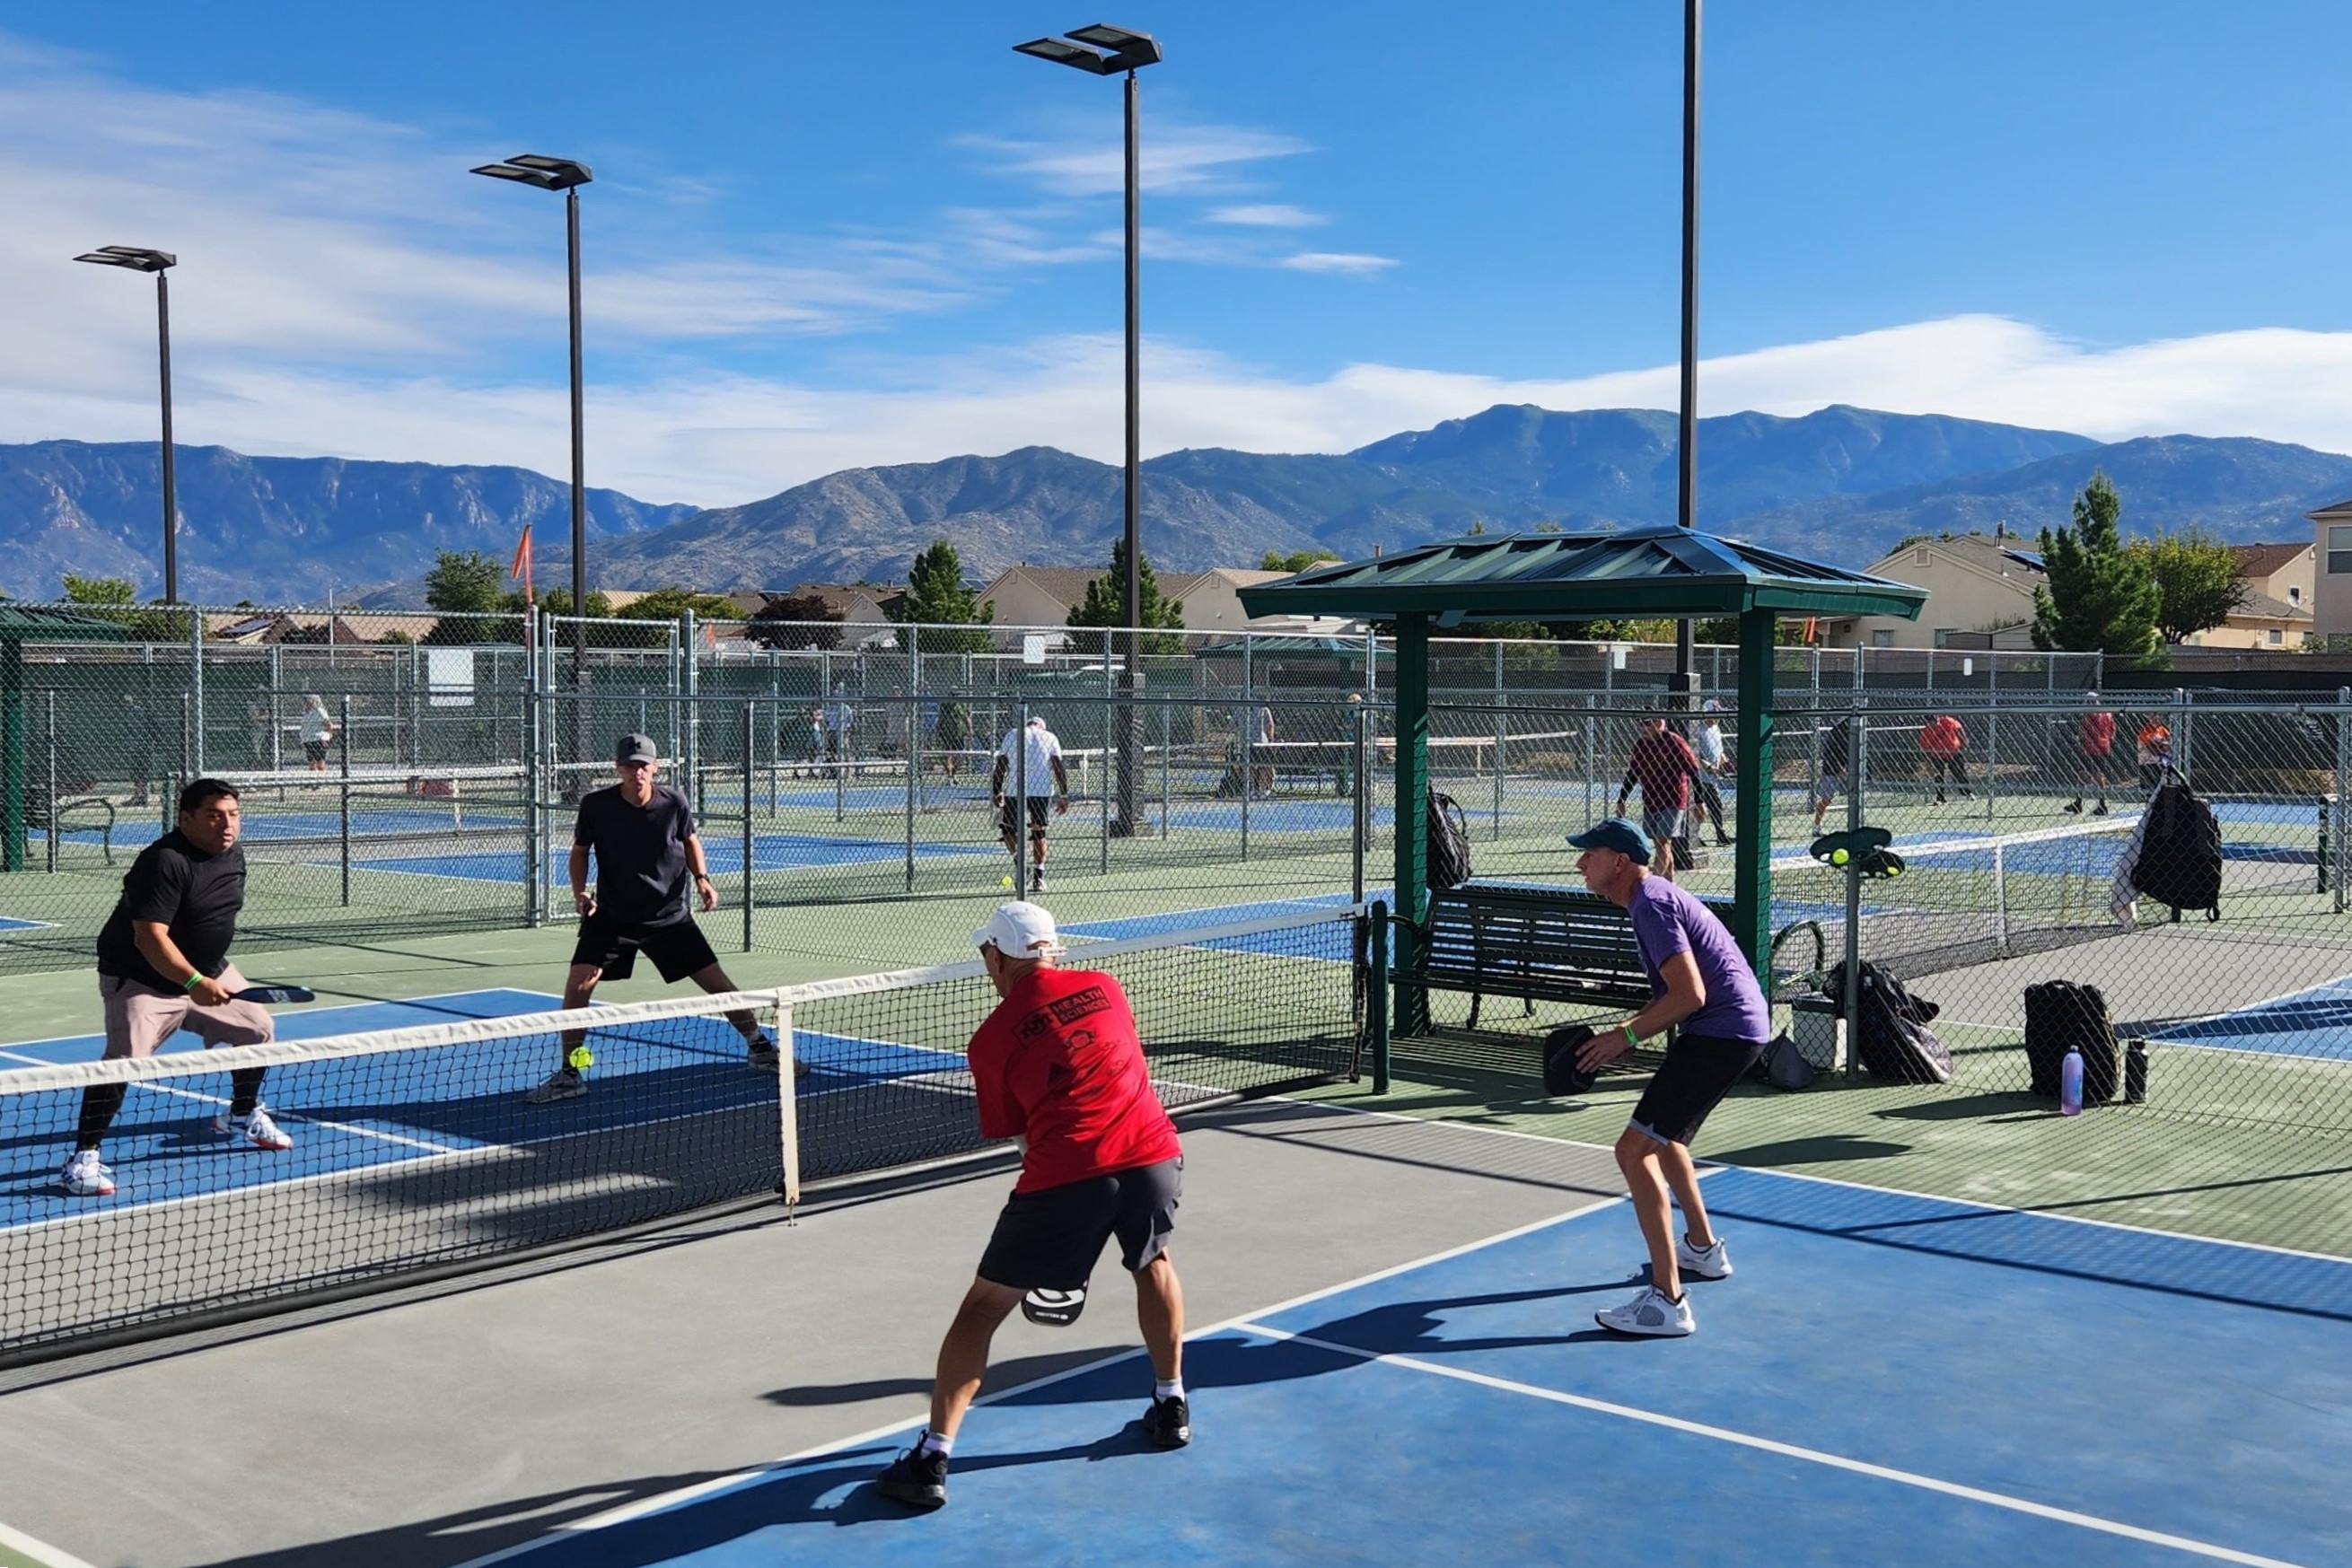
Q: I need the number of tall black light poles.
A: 4